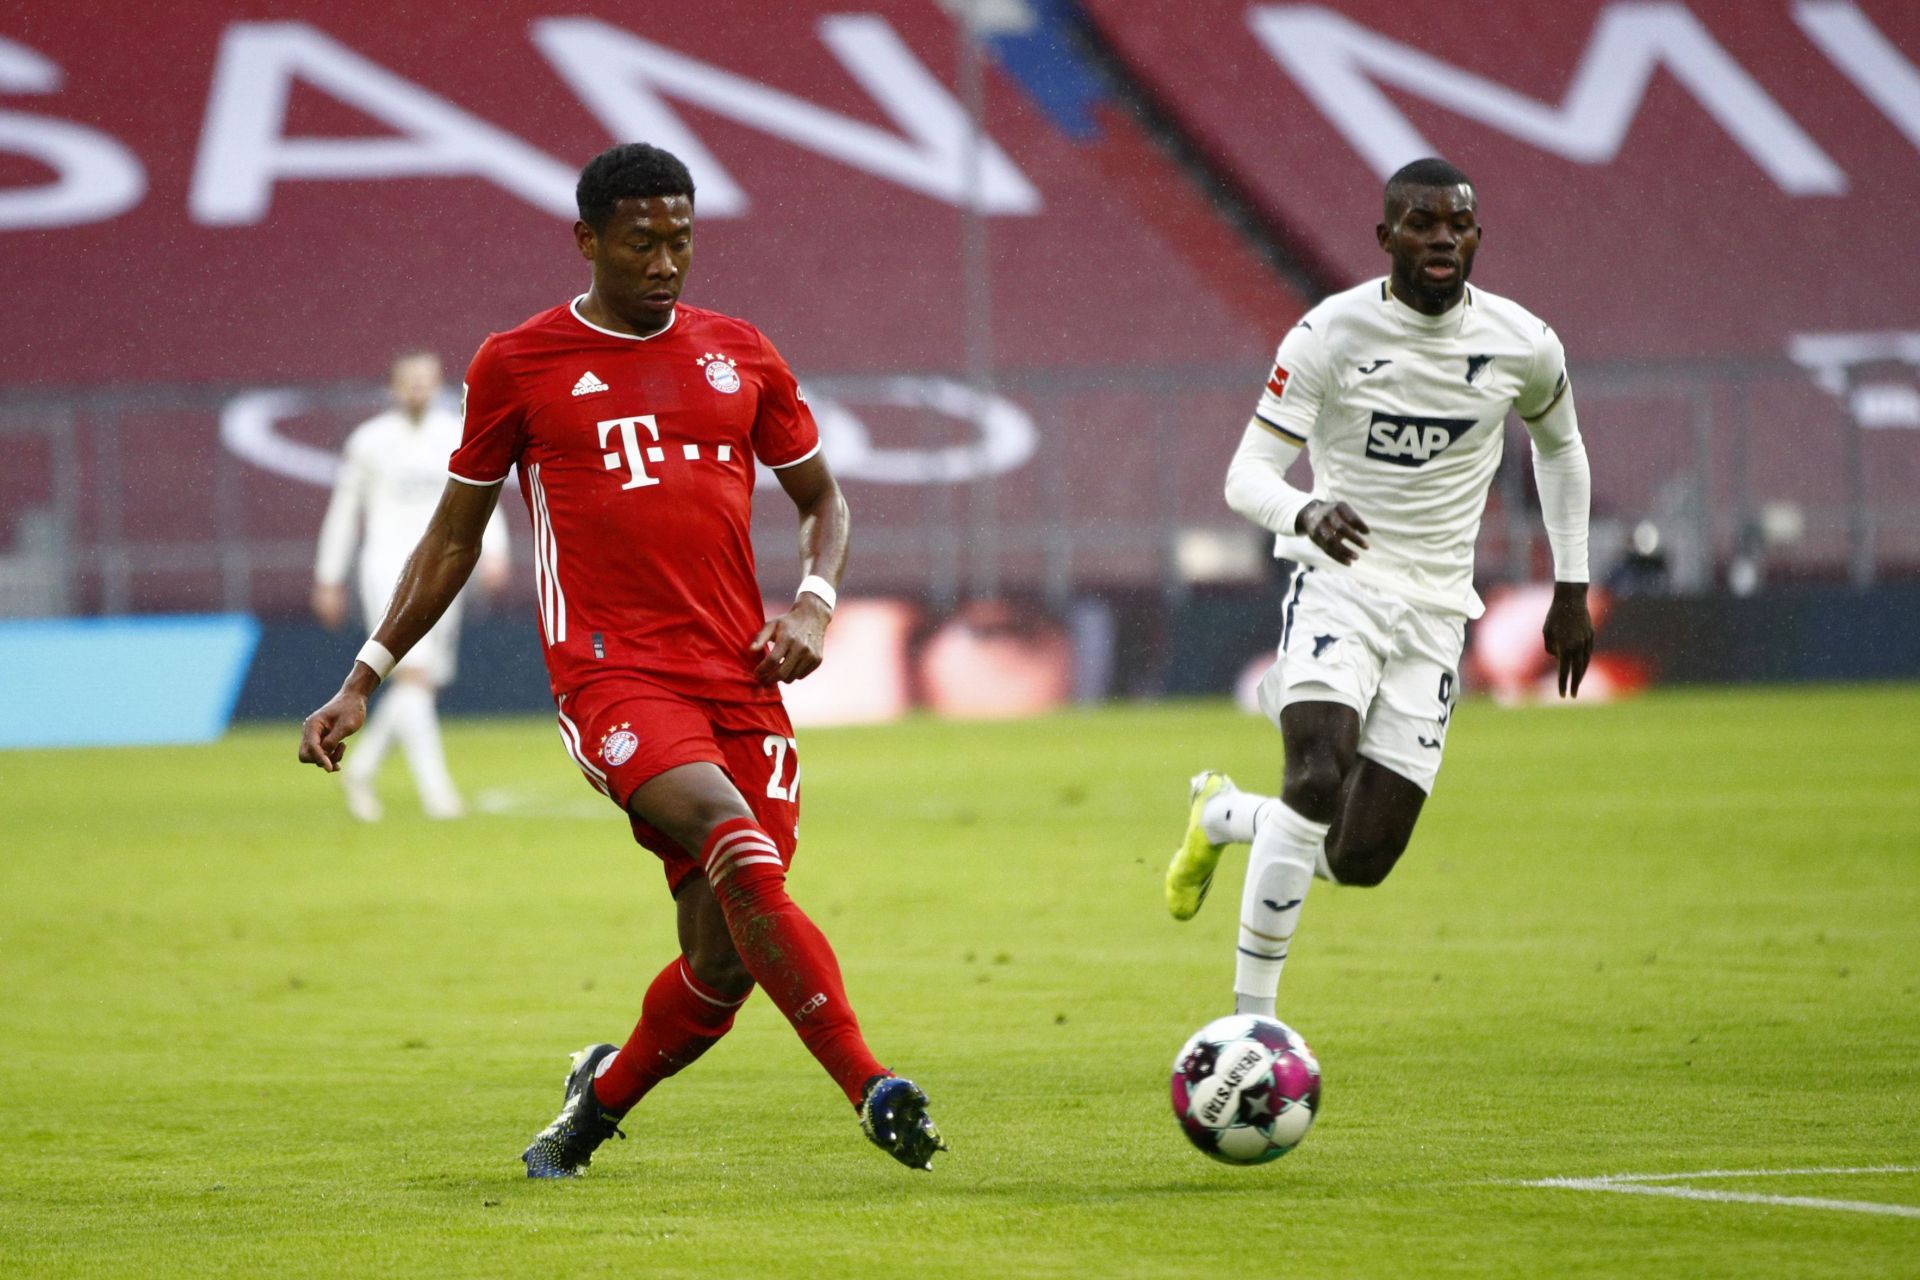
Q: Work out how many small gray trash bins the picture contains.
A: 0